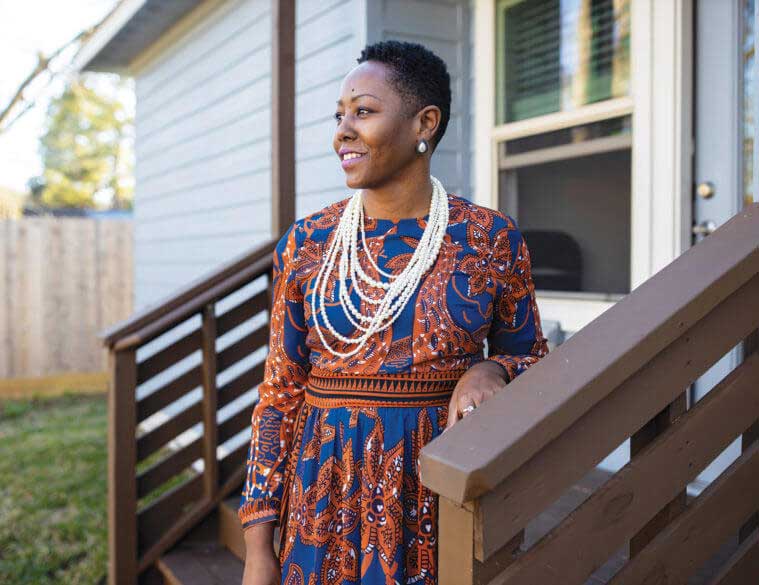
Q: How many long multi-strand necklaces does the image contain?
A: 1